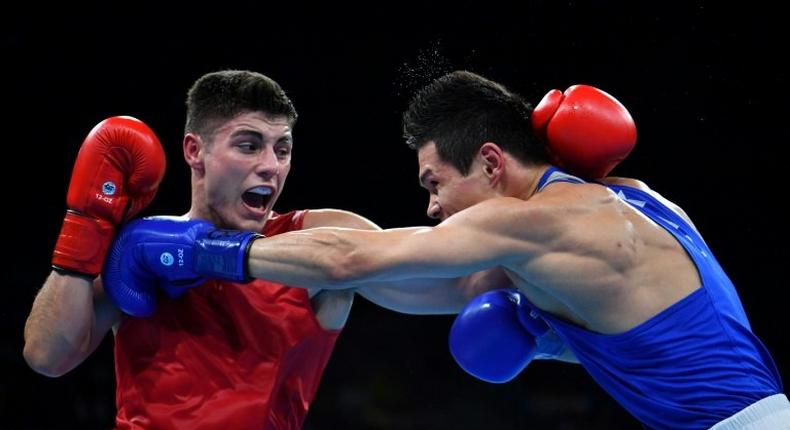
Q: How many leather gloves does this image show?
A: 4